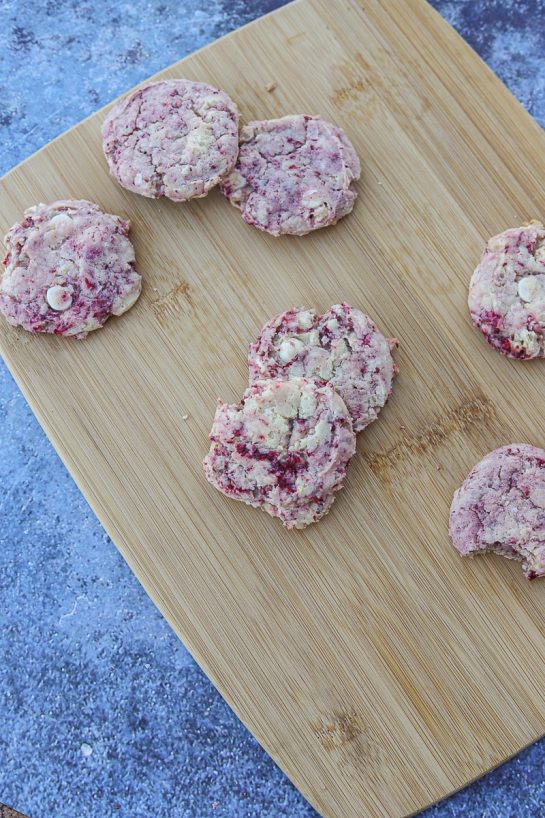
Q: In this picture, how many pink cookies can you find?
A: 7